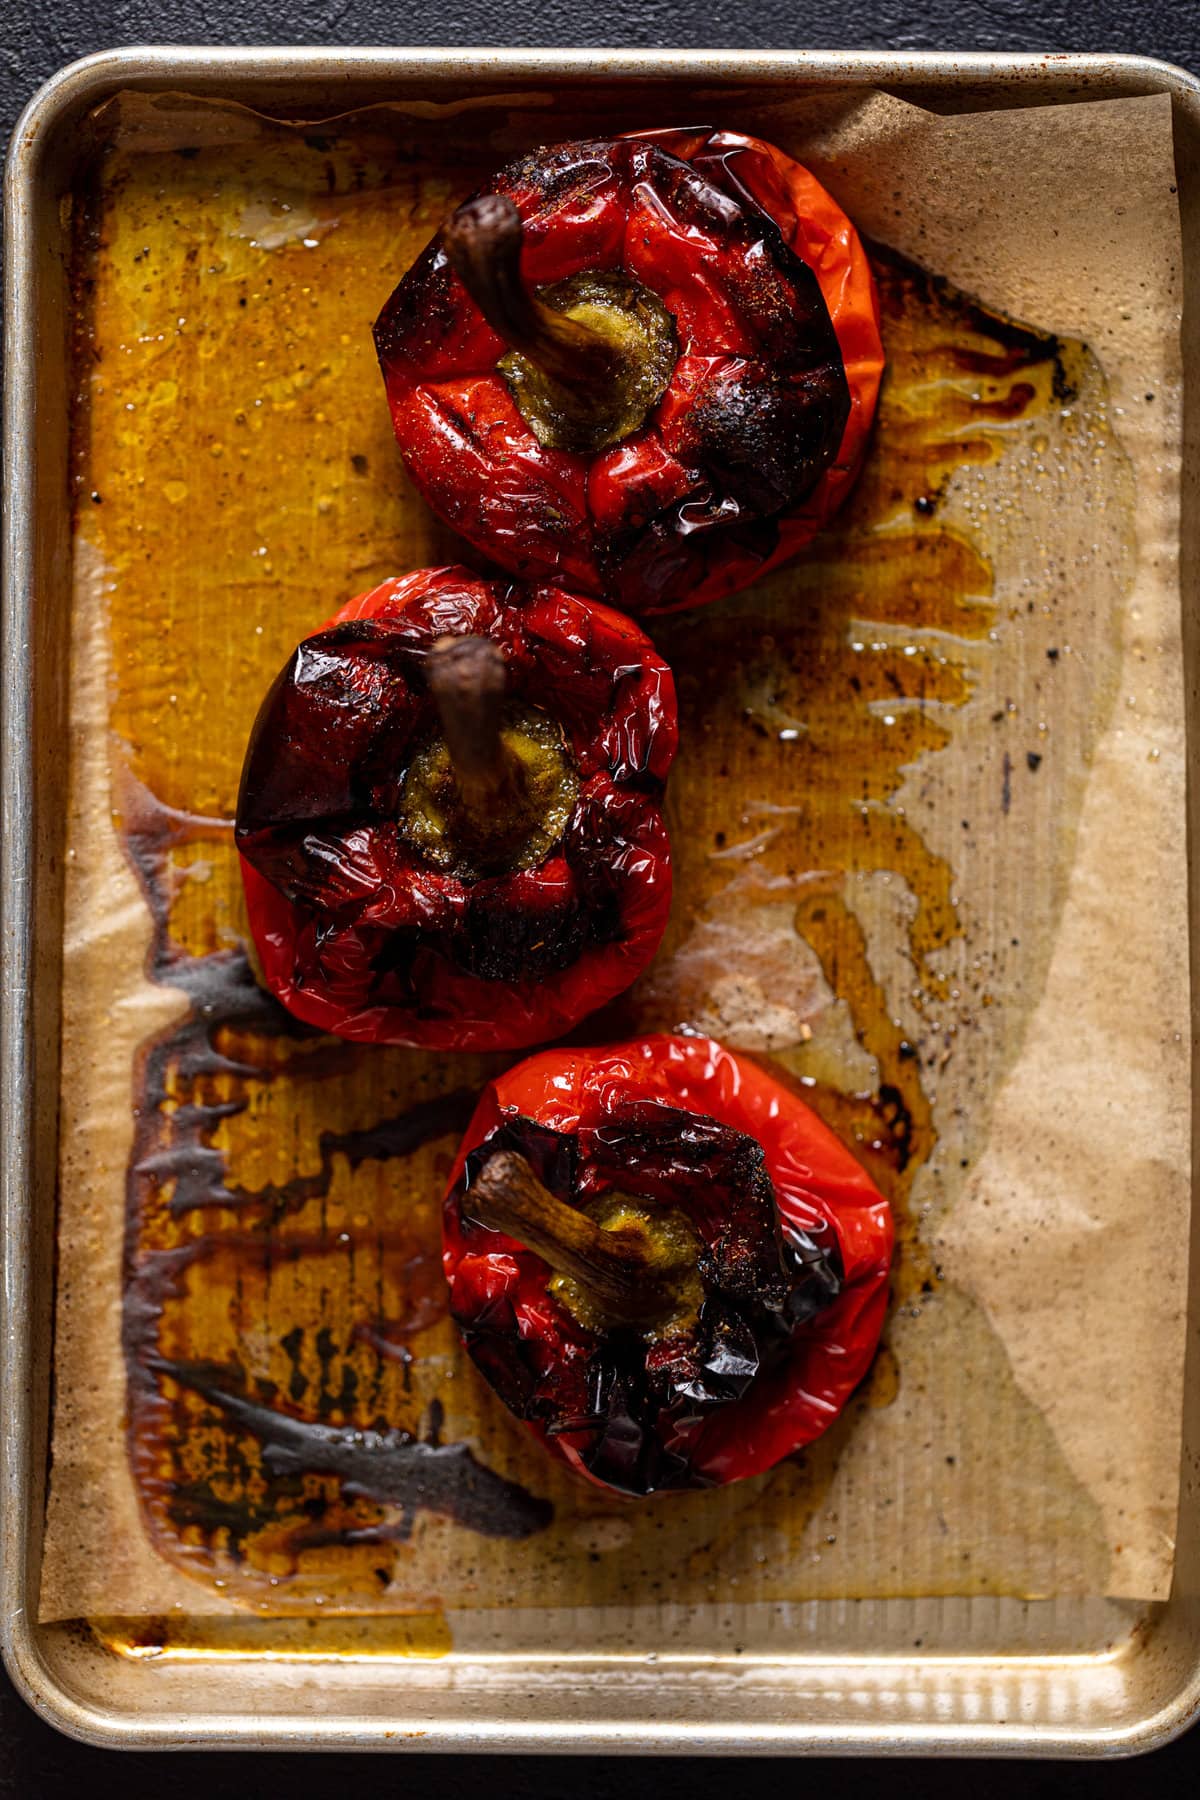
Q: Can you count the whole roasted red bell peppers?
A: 3